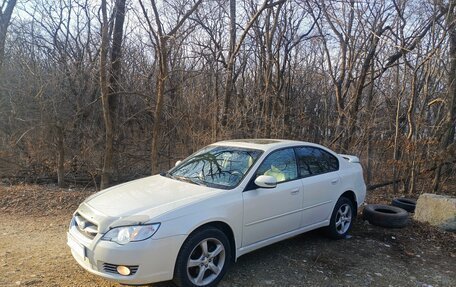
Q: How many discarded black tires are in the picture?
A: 2